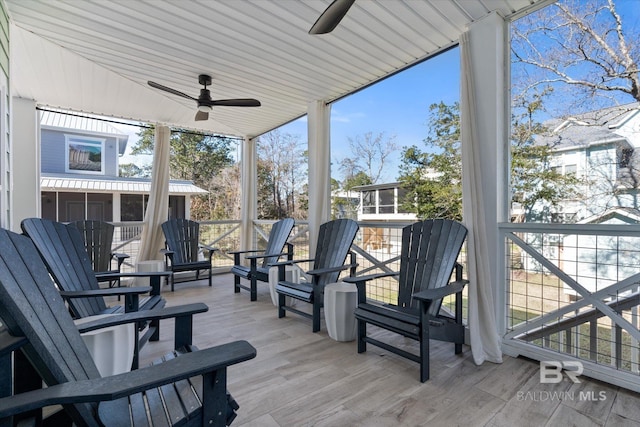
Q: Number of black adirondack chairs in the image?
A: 7